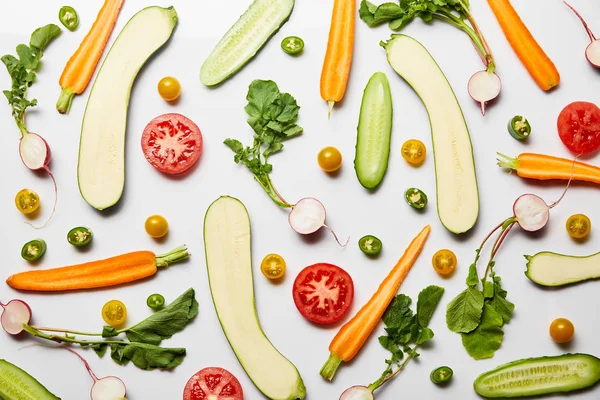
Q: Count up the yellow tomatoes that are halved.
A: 6